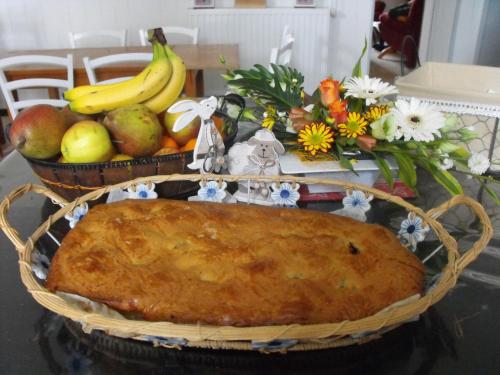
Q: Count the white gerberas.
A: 2